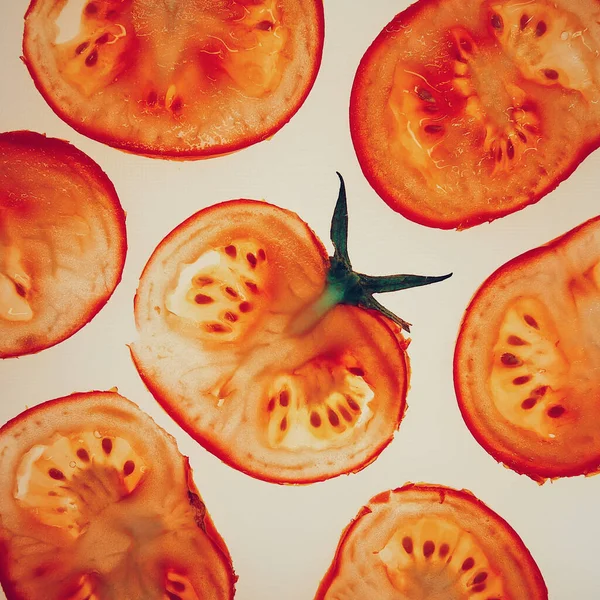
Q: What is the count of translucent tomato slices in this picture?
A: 7